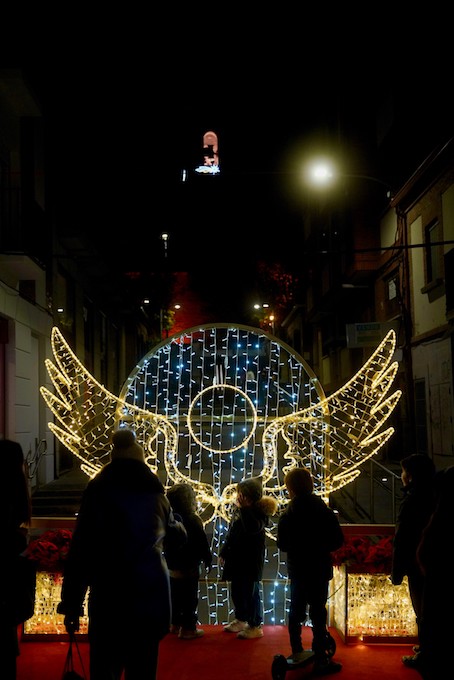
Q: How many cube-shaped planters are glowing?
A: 2